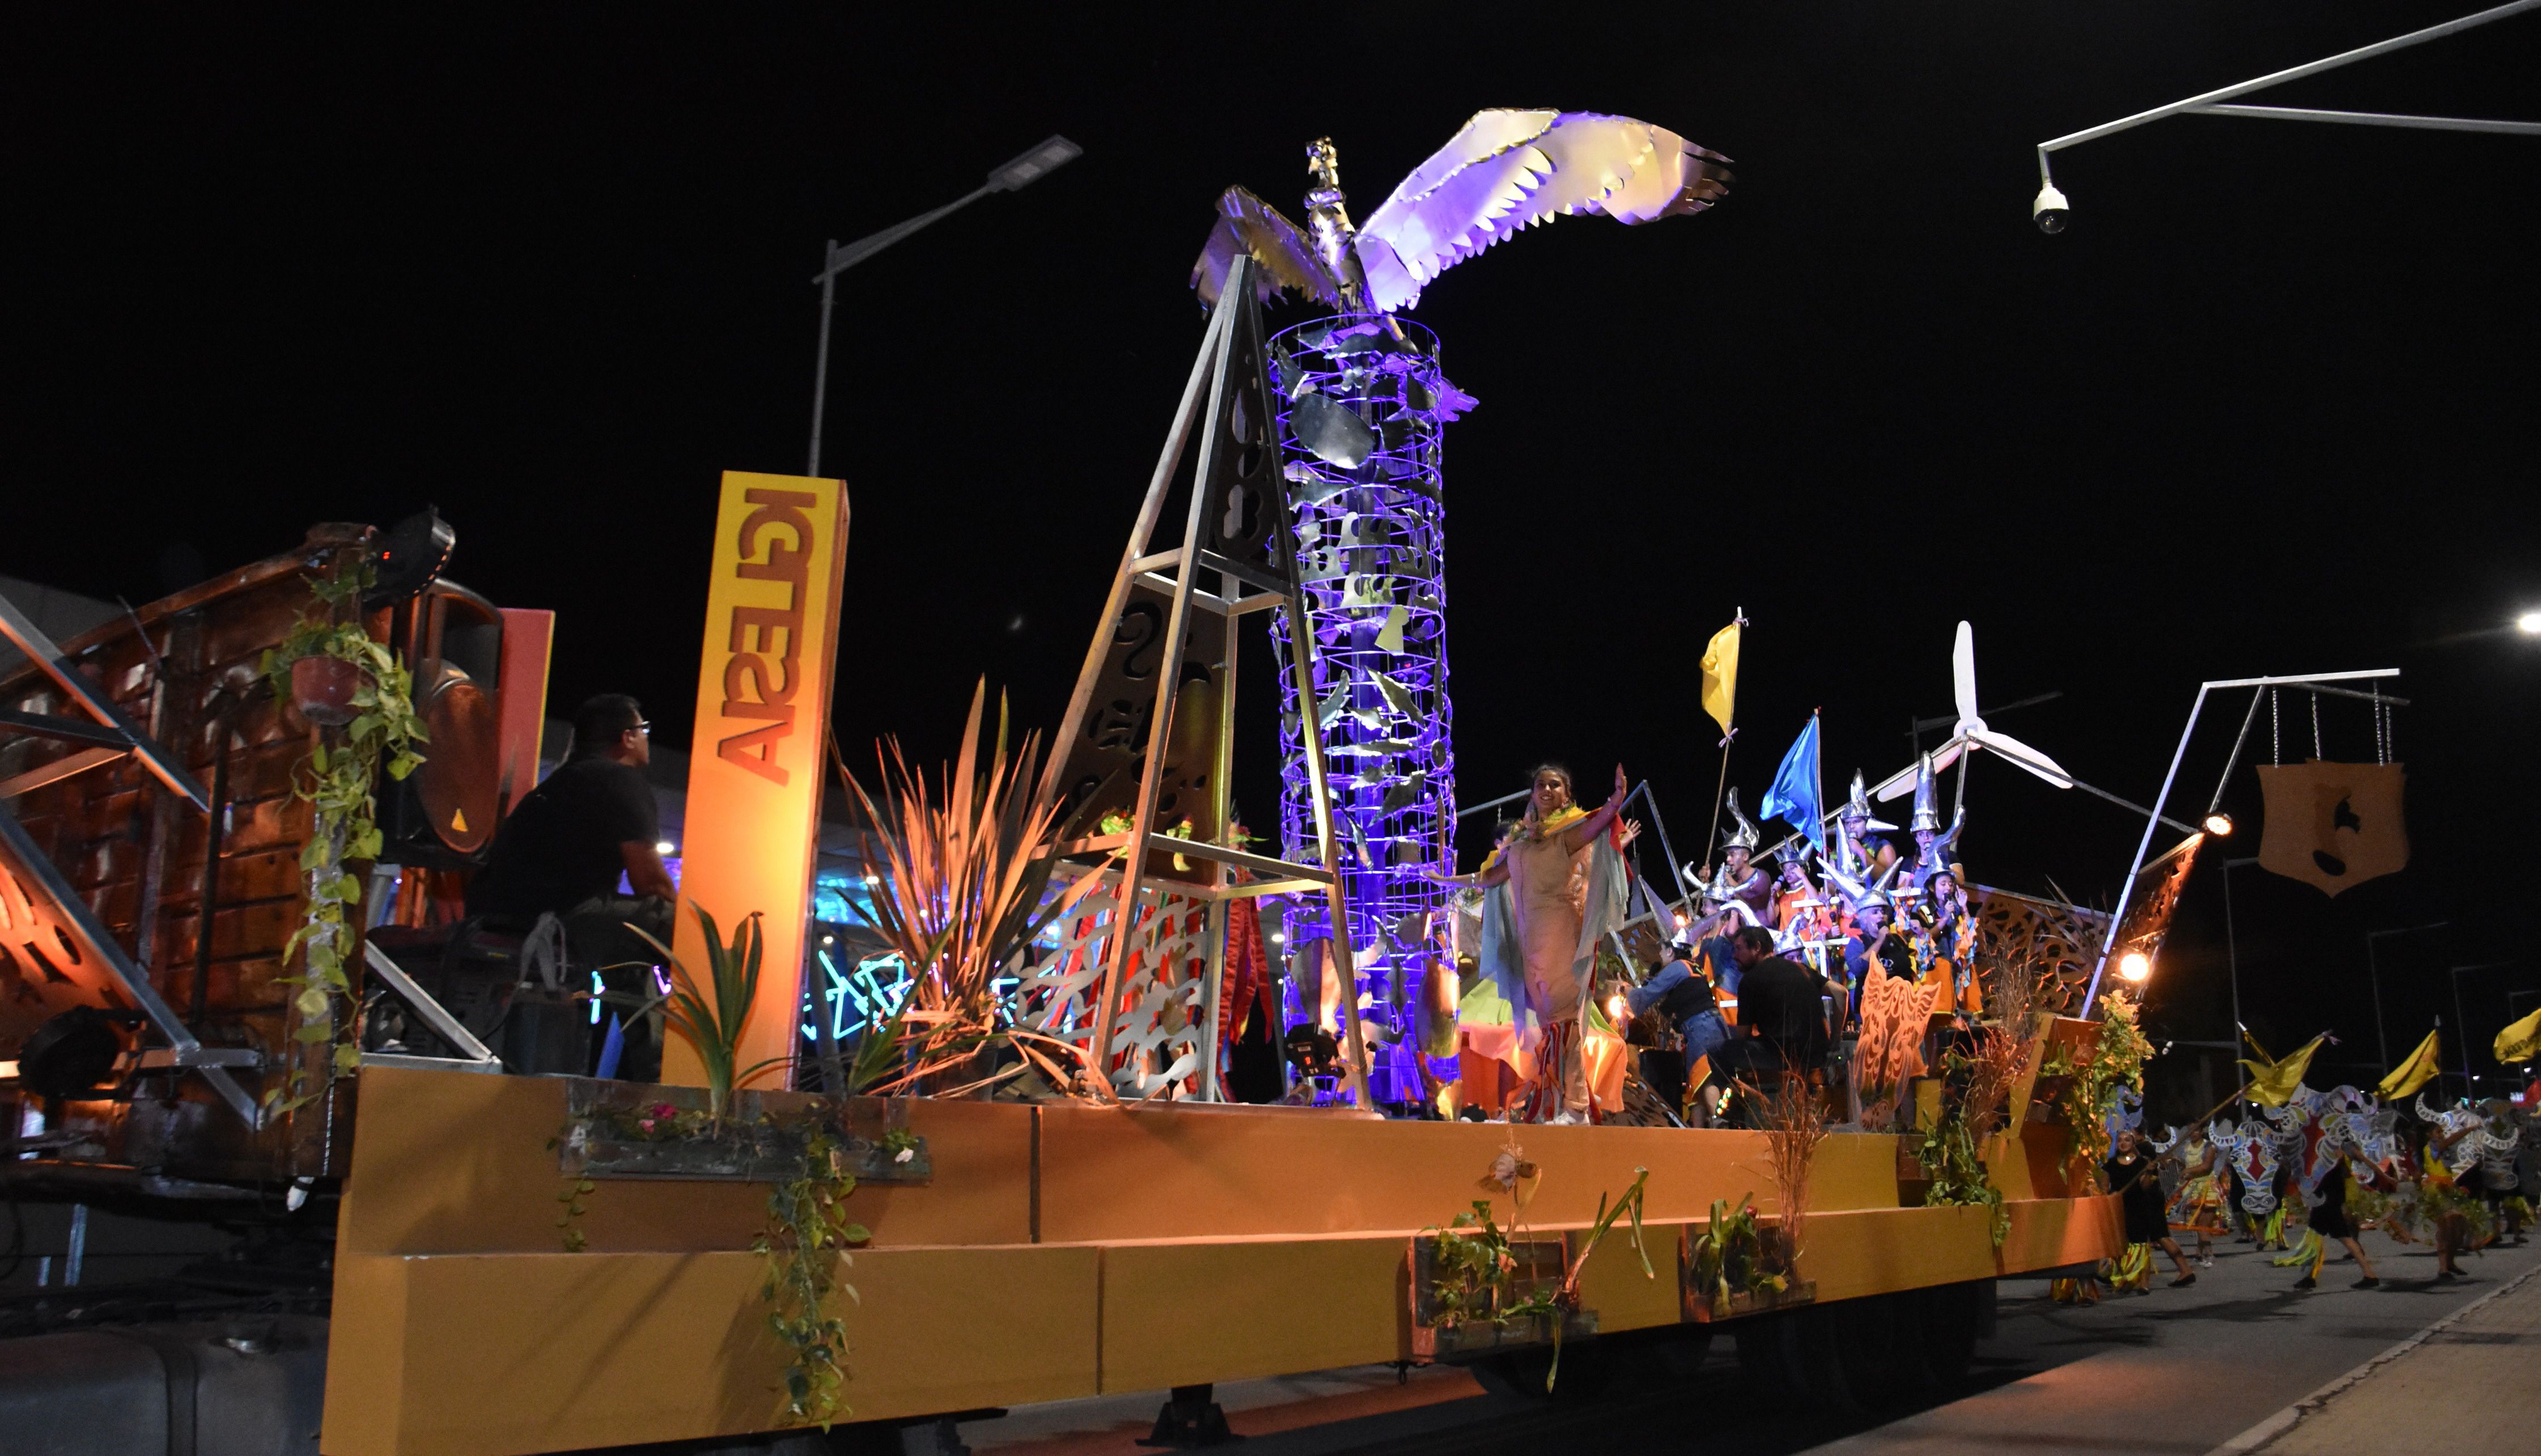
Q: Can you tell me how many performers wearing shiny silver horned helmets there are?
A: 10